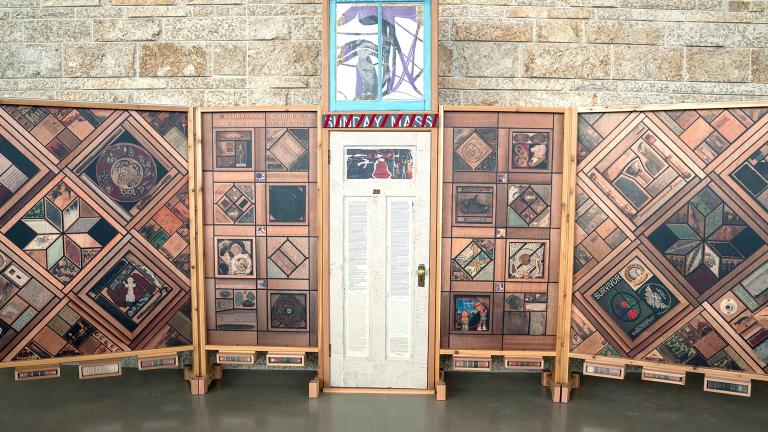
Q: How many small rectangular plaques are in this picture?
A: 10